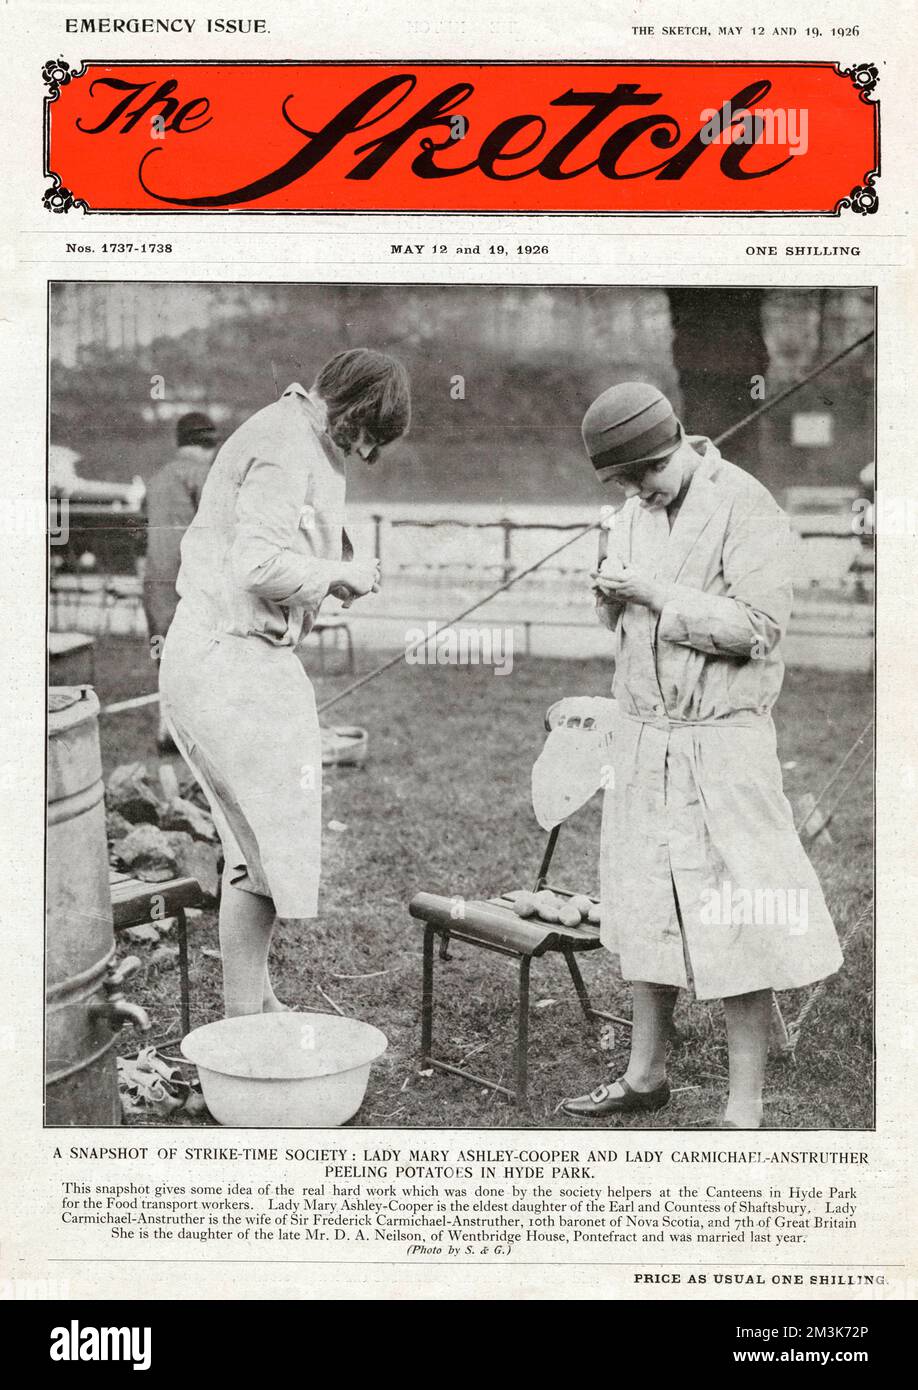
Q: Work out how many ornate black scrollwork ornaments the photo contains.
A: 4